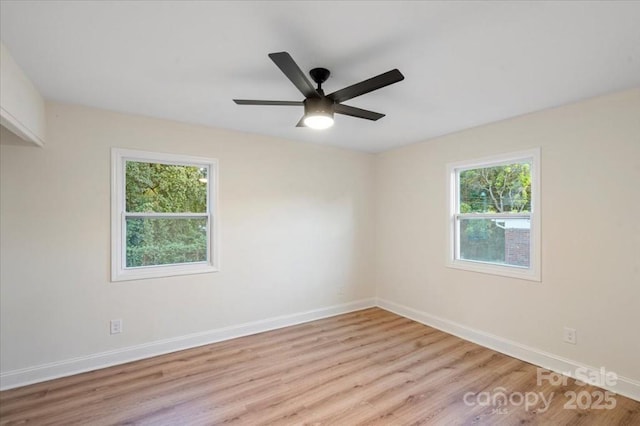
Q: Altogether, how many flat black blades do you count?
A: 5